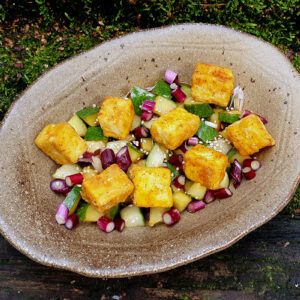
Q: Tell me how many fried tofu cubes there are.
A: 8